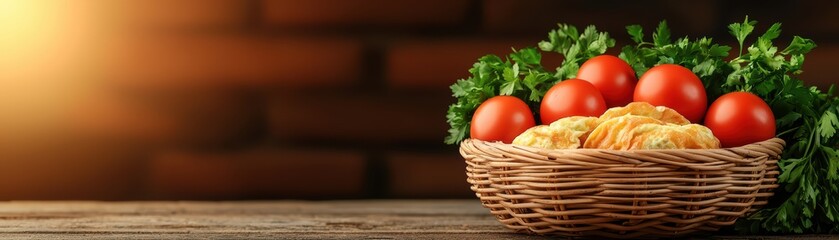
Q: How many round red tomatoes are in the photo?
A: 5